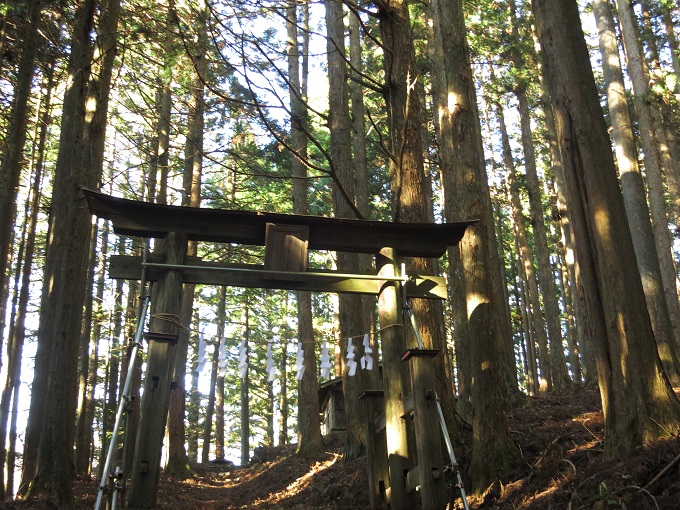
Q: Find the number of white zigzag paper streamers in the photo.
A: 8